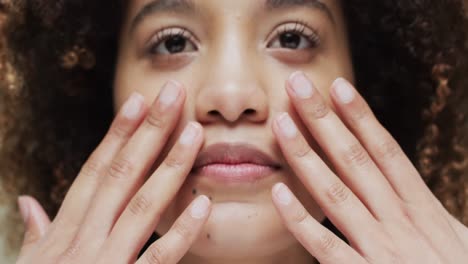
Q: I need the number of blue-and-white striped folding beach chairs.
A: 0